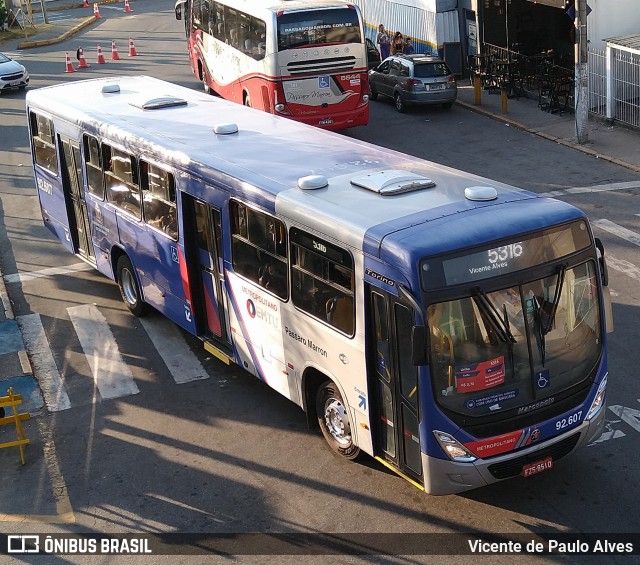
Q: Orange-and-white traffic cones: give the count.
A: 8